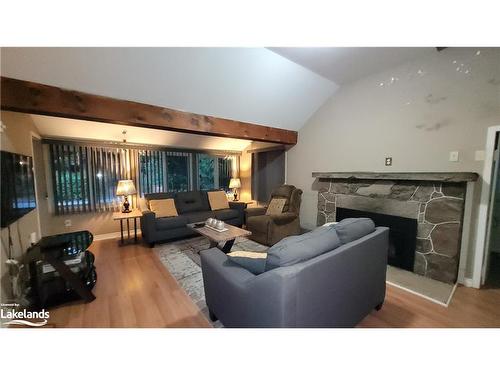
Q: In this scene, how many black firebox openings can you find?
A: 1